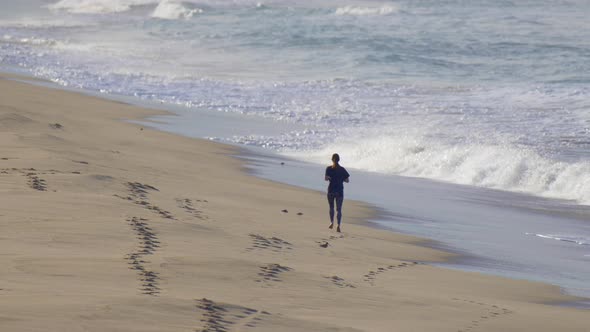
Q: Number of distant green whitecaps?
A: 0